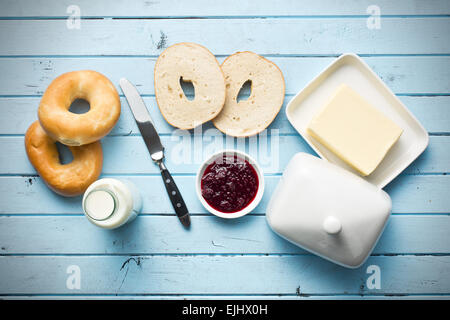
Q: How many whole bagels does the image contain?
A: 2